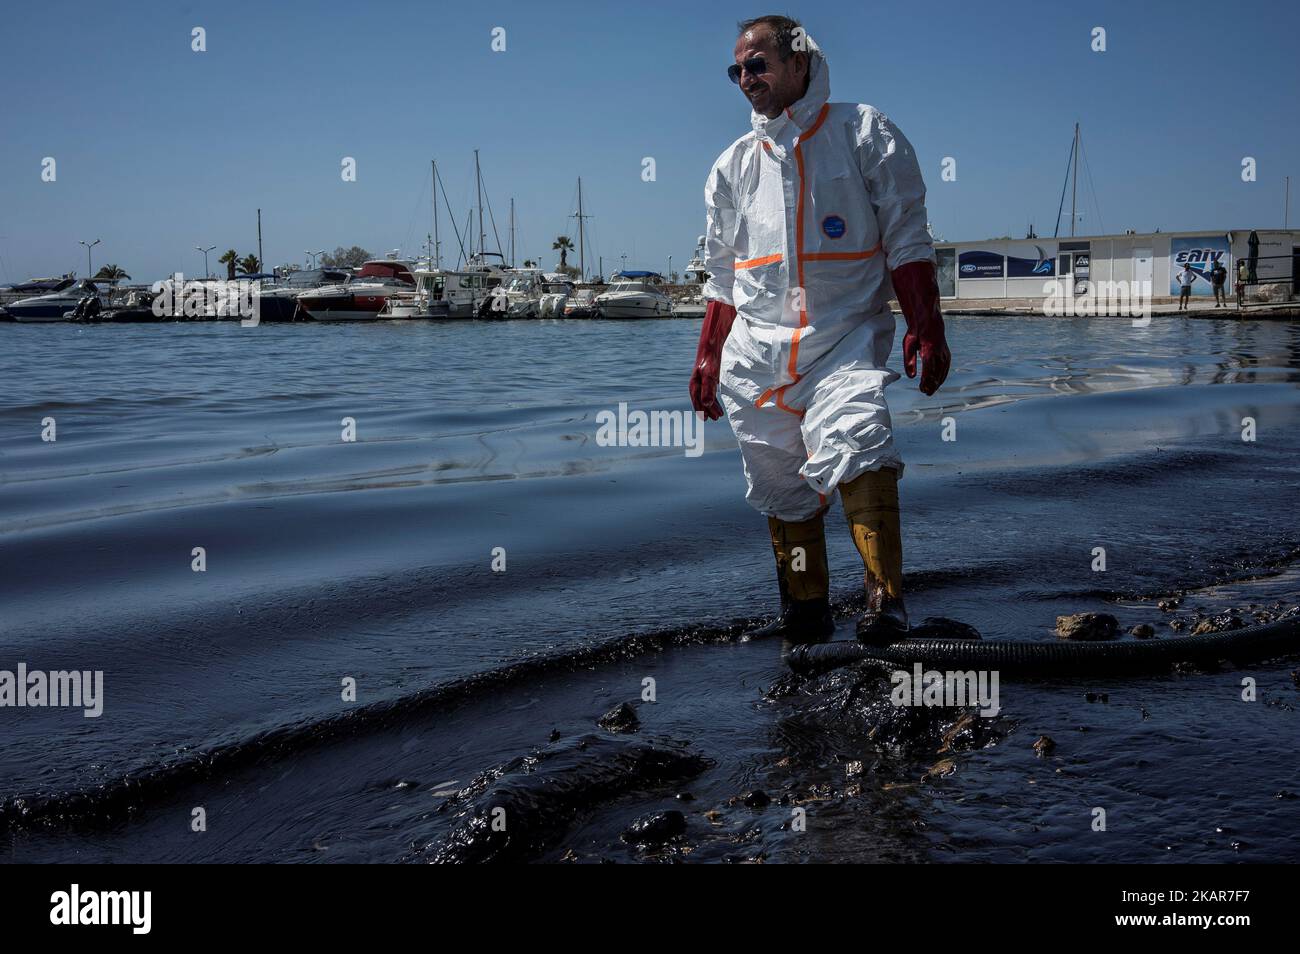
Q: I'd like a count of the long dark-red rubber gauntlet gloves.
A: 2